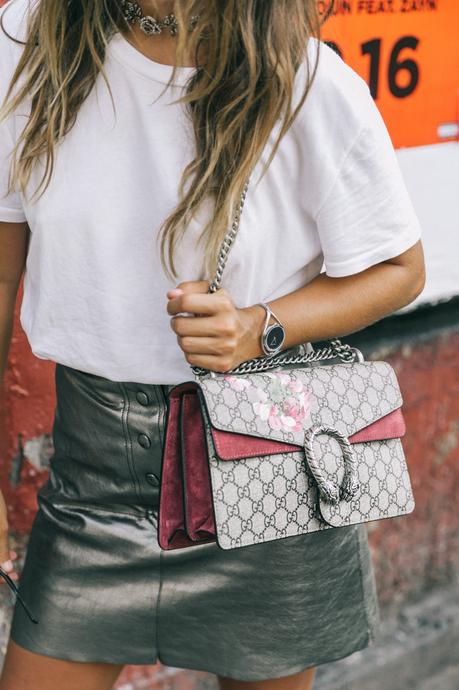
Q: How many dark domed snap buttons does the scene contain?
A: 3